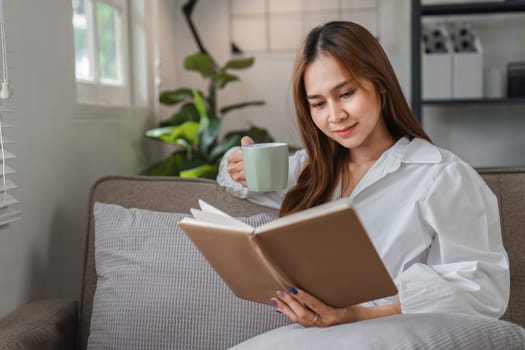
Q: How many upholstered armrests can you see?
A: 1